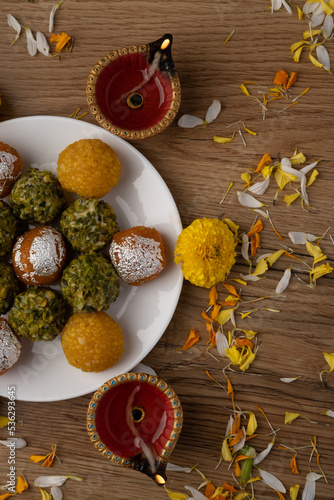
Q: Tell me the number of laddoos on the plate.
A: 12